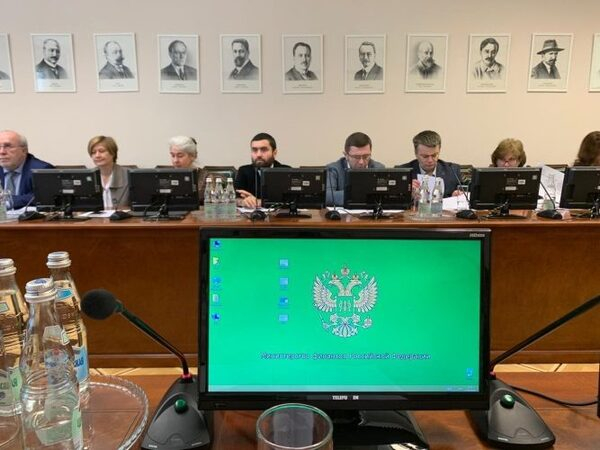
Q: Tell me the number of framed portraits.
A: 11